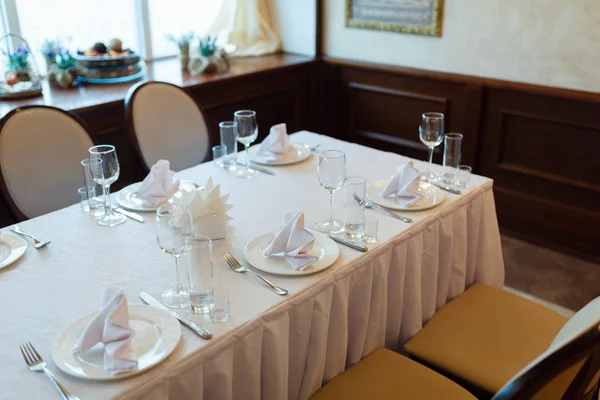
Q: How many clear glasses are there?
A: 15